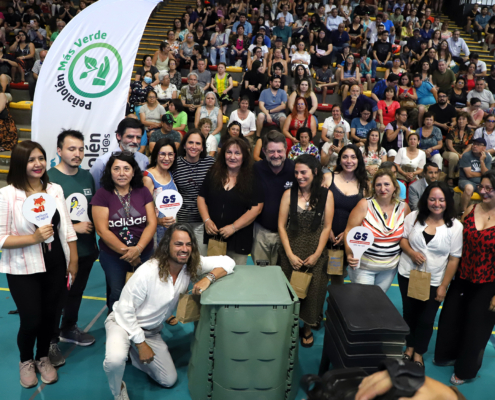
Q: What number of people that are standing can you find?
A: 13